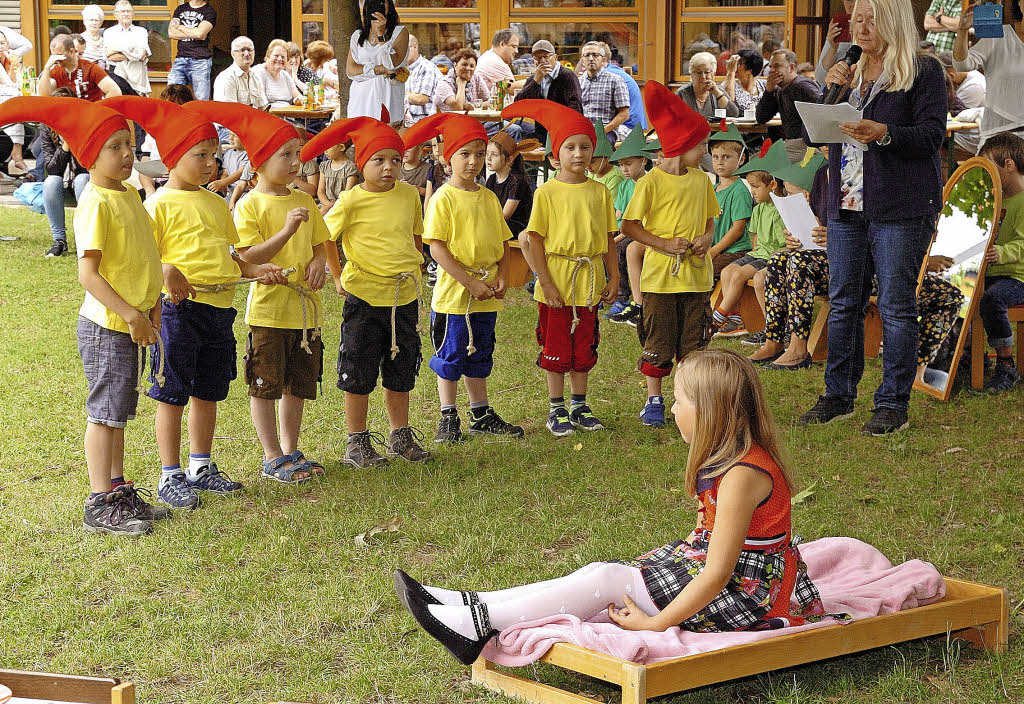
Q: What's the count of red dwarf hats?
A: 7